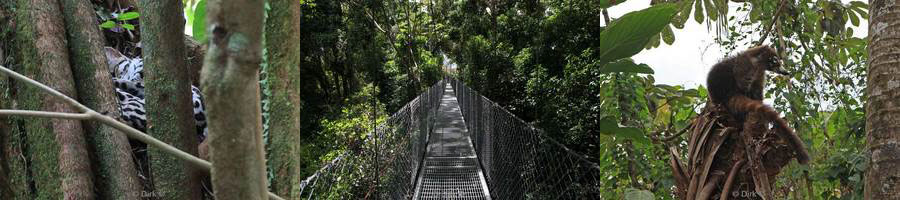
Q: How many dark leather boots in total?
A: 0